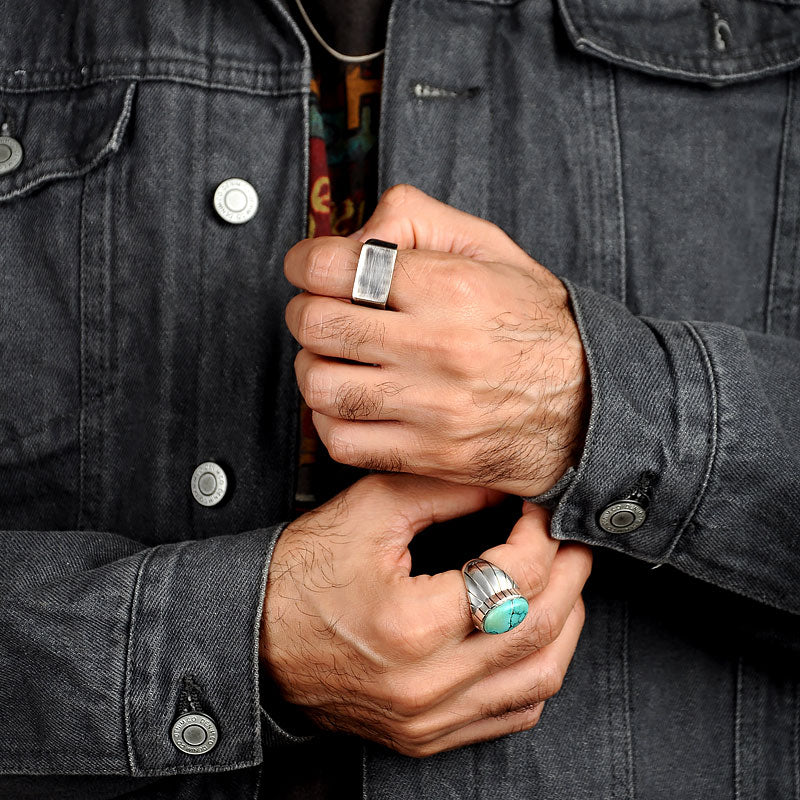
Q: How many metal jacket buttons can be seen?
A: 5